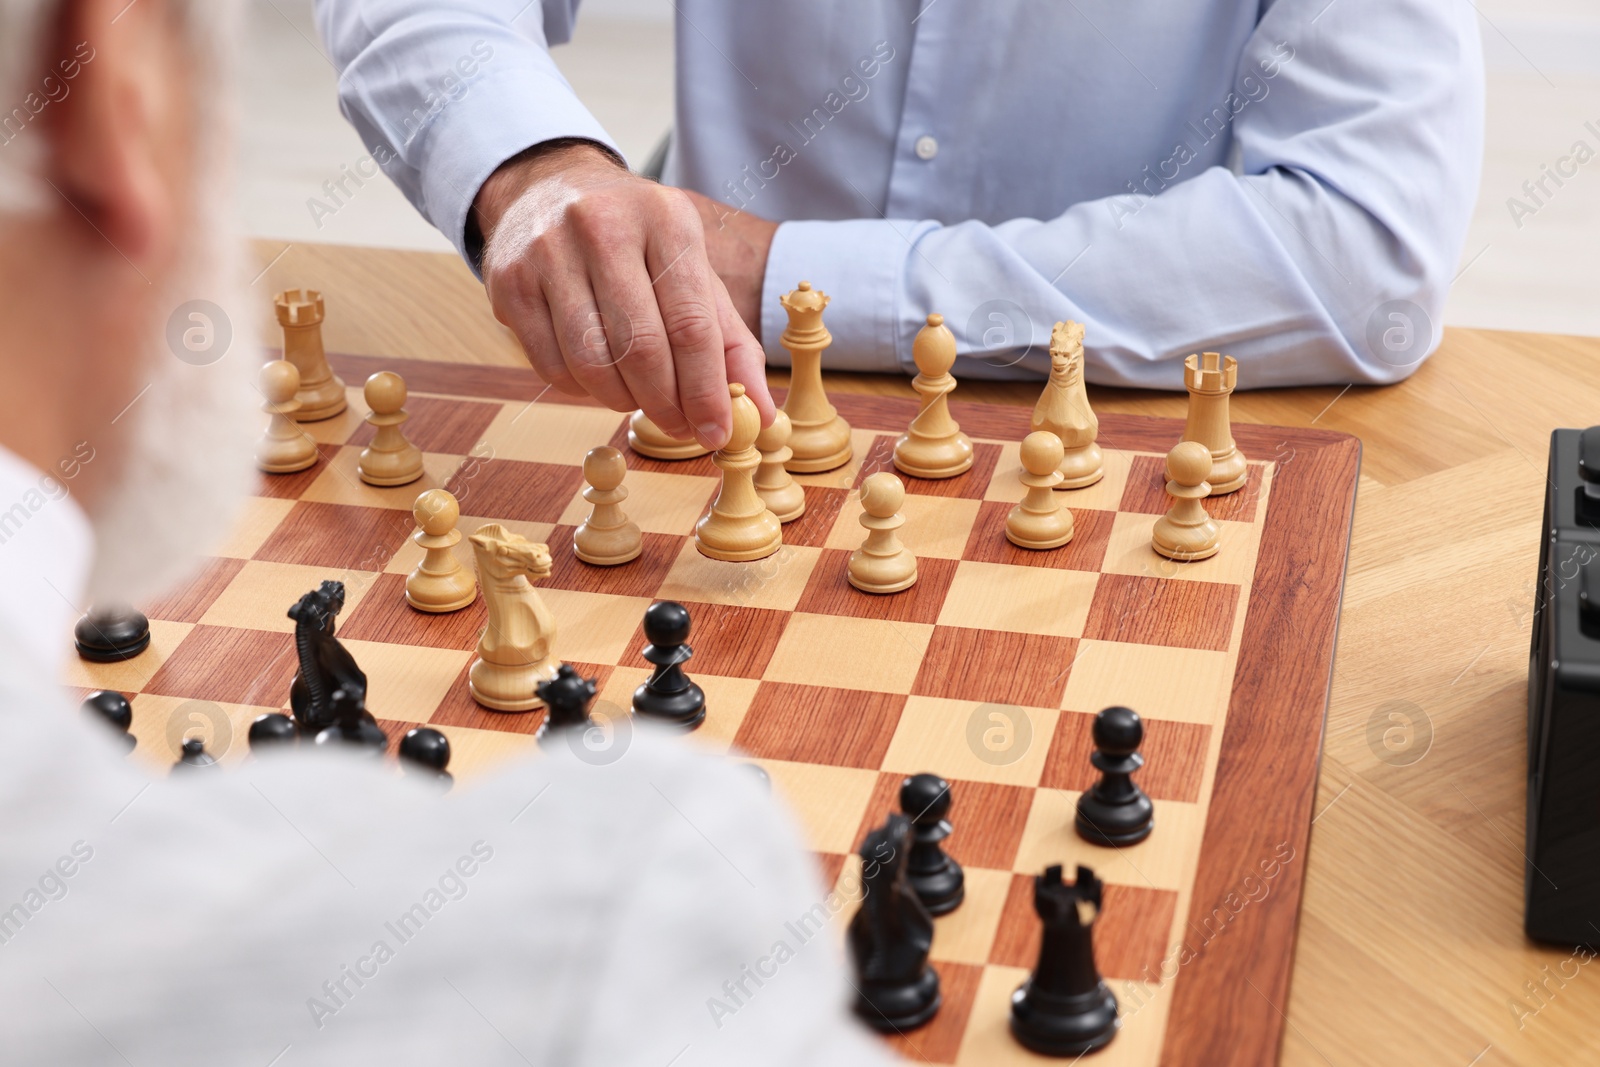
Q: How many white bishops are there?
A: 2